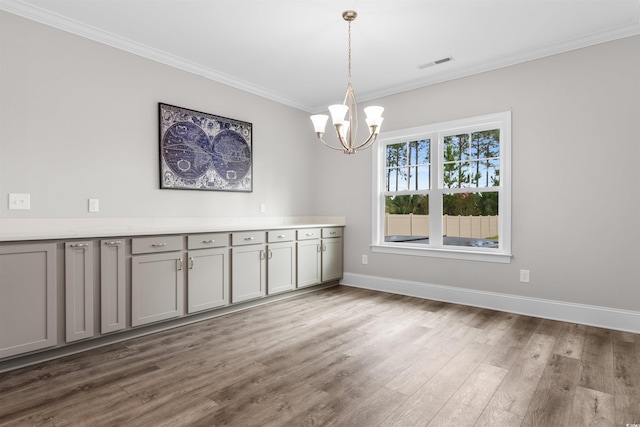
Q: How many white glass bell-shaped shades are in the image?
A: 5